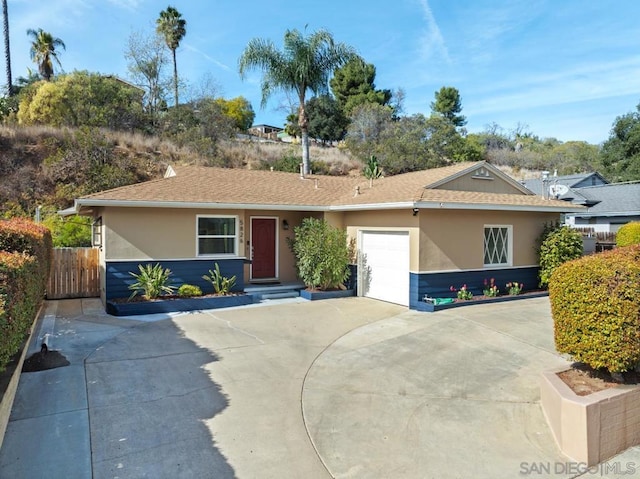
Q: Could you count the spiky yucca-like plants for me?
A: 2